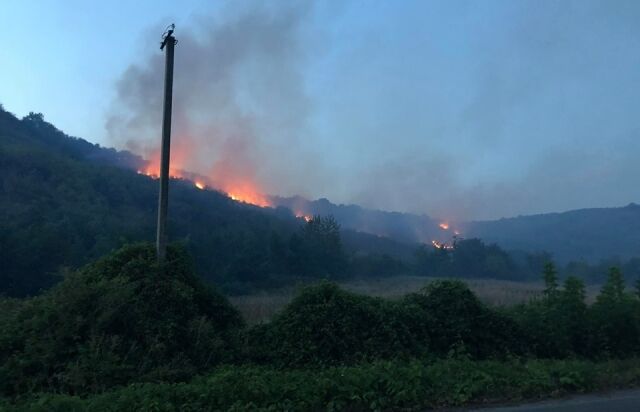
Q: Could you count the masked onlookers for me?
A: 0